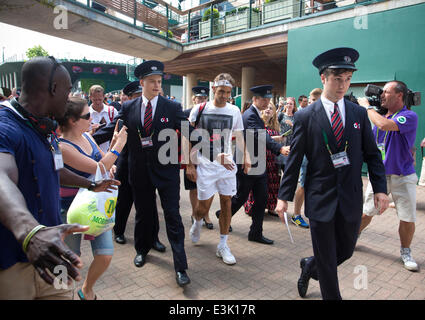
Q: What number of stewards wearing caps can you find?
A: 5